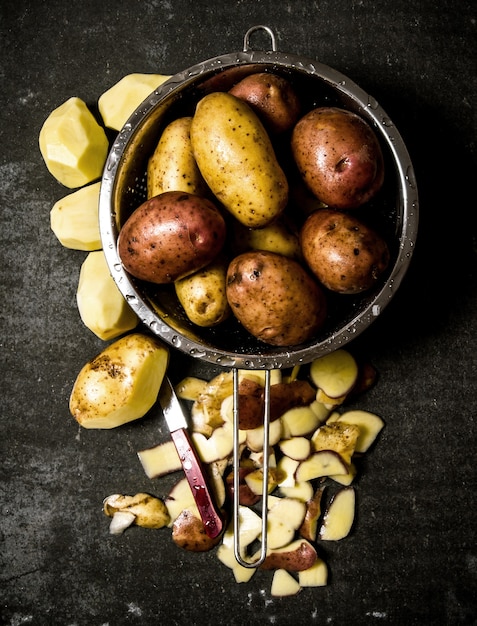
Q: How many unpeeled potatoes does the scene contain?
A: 9